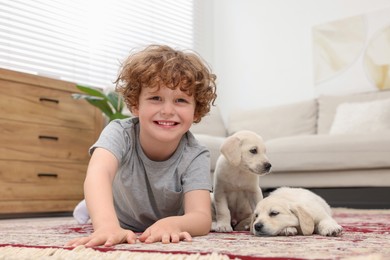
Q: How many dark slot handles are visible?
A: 3